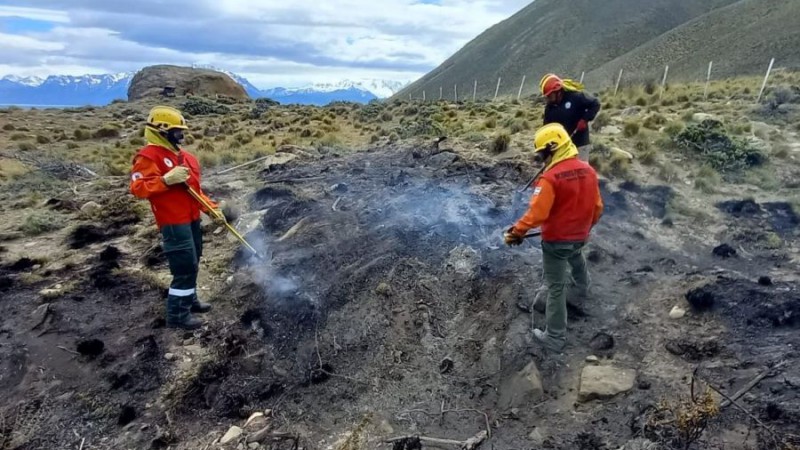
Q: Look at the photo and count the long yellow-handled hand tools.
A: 1